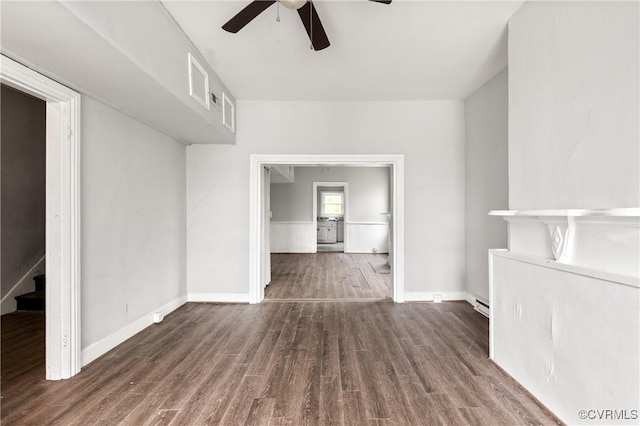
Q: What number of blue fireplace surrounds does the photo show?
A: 0